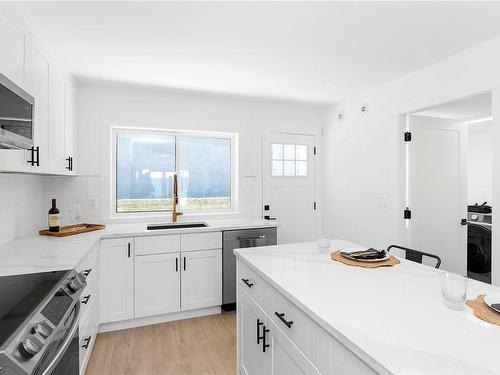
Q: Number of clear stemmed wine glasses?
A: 1